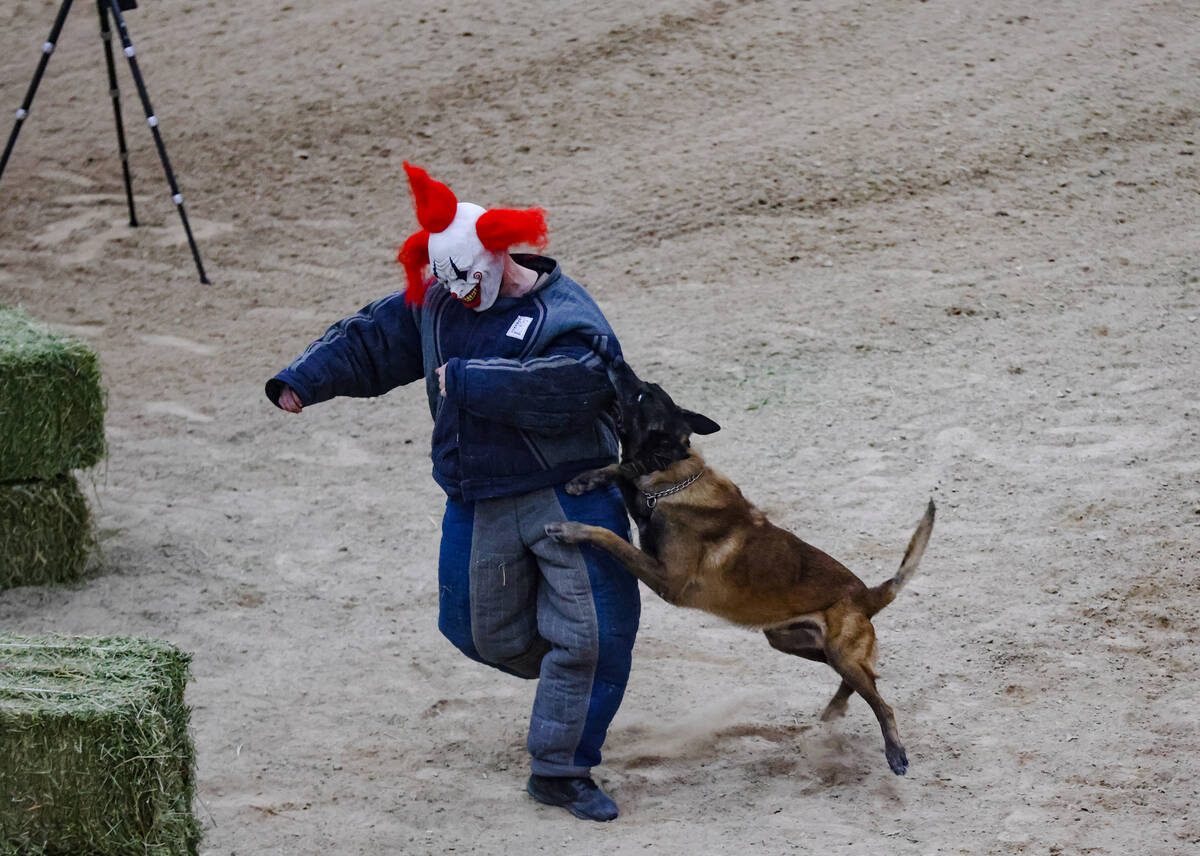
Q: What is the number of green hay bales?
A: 3